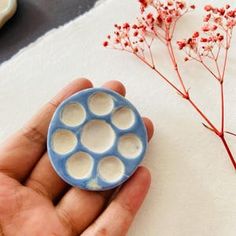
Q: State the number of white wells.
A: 8